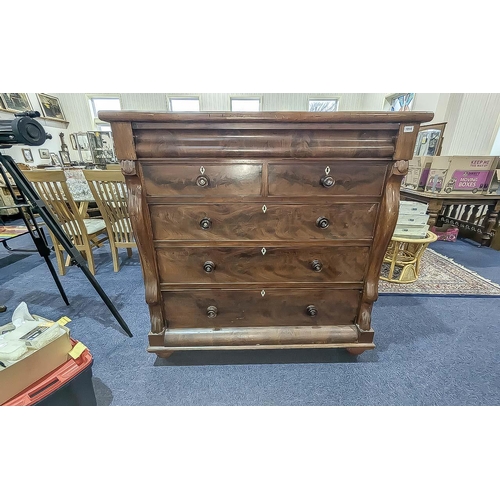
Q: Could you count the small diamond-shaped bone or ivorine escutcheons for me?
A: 5